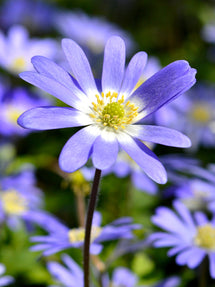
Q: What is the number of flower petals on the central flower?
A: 12